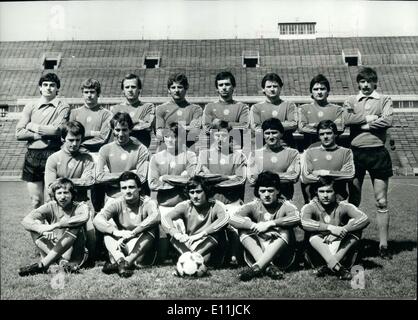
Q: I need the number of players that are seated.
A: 5